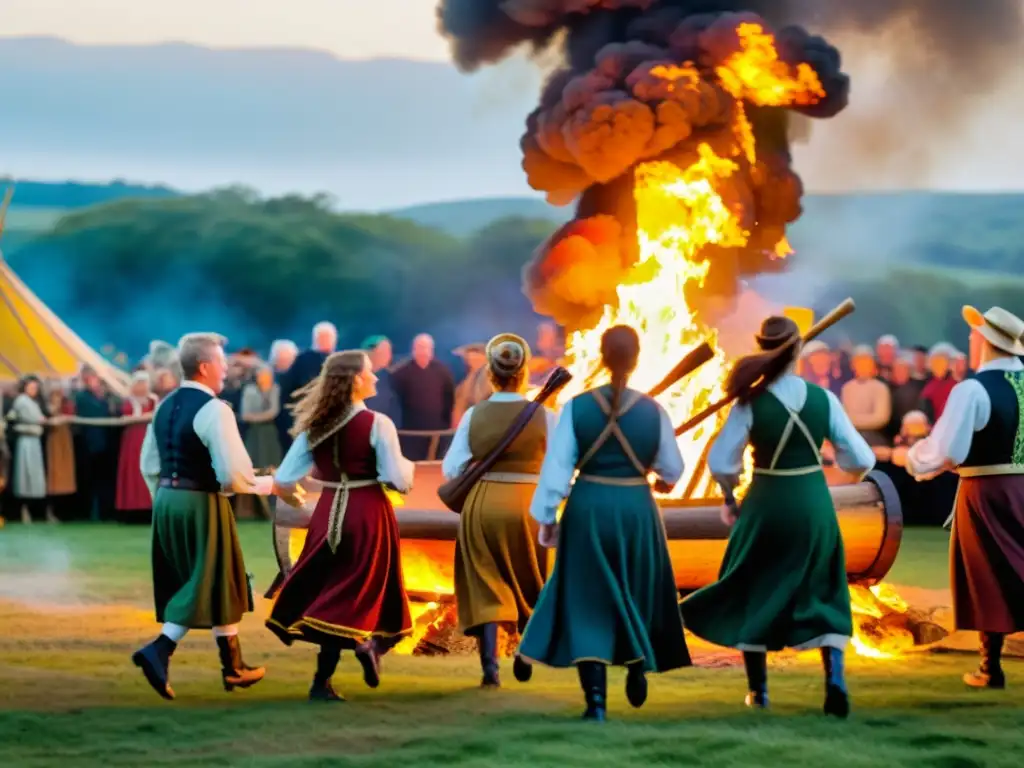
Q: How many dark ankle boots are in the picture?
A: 11